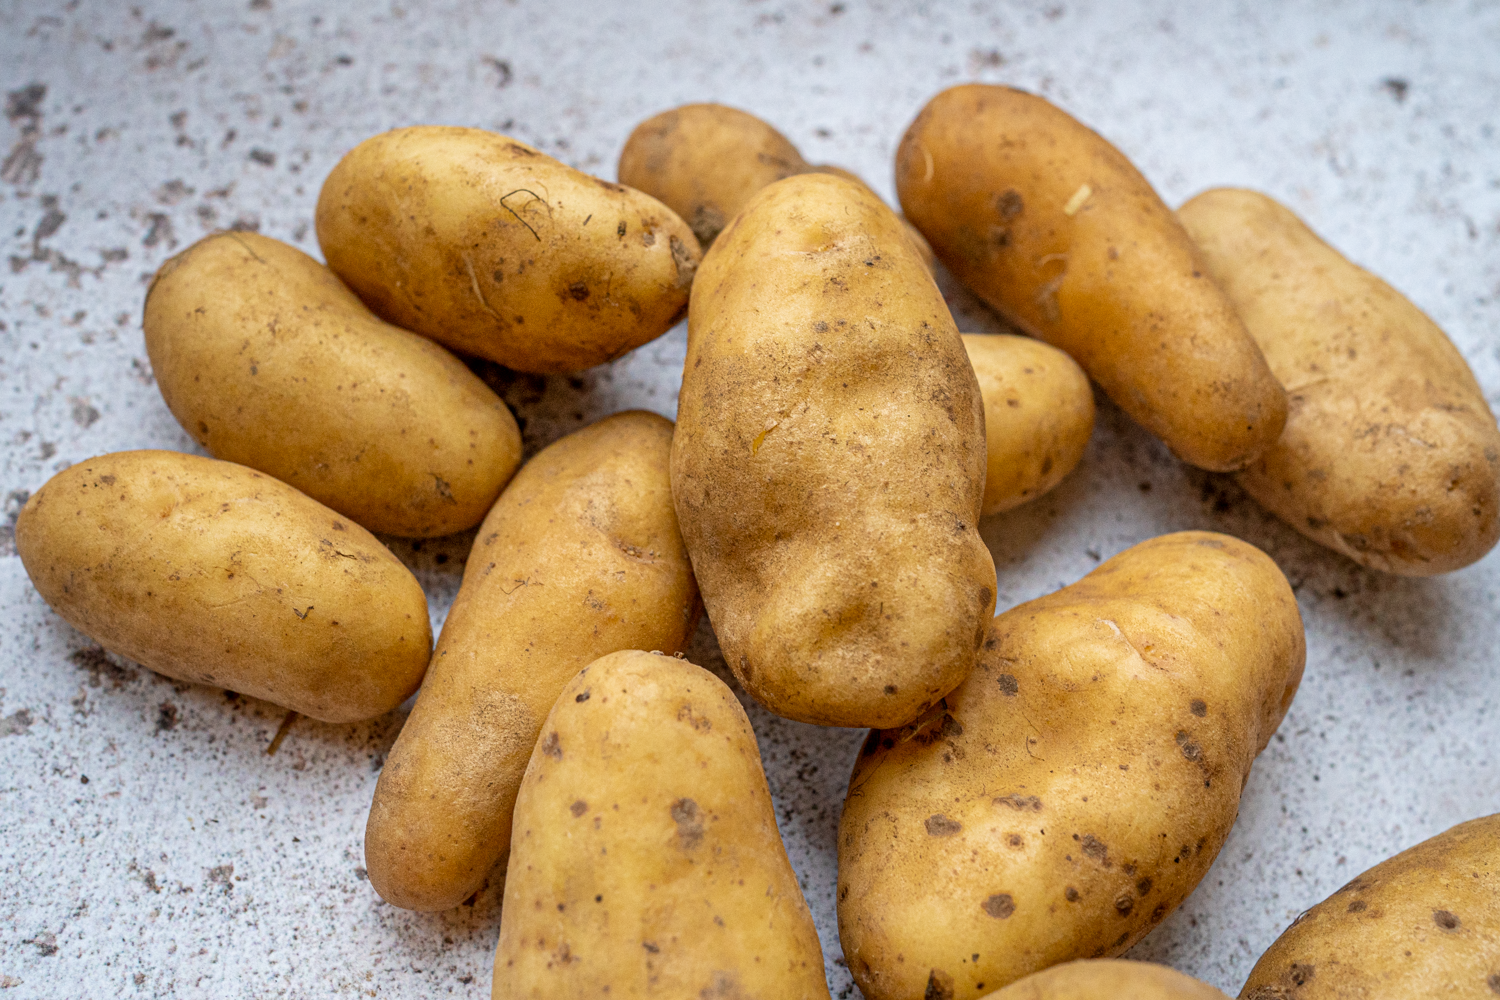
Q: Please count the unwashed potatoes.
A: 13